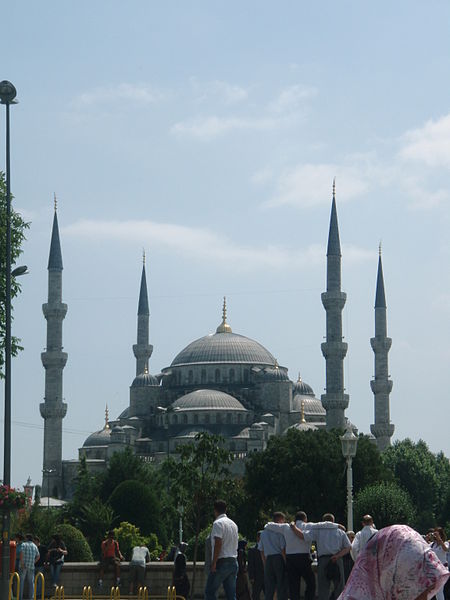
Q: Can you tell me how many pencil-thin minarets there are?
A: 4